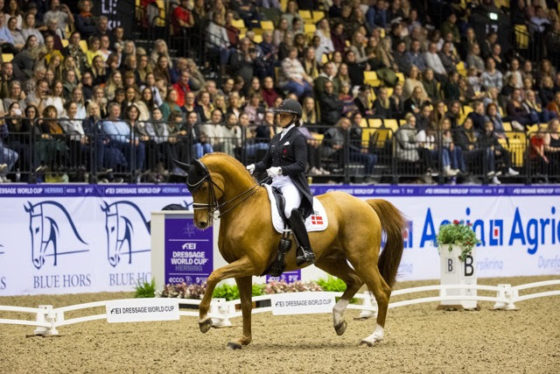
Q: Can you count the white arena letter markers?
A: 1